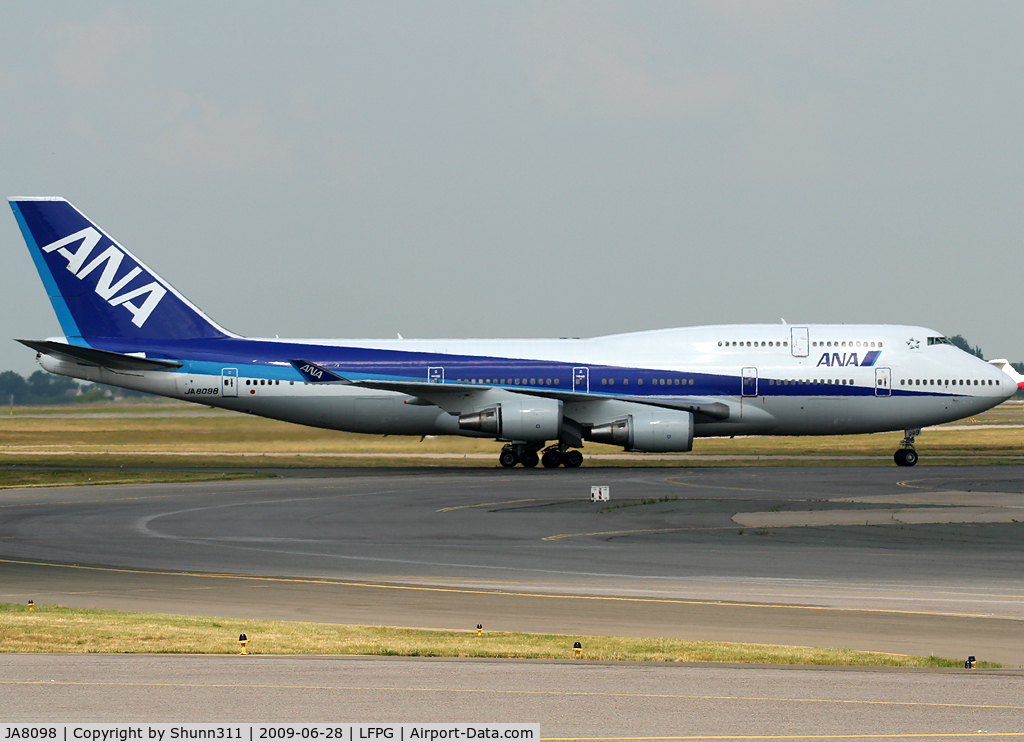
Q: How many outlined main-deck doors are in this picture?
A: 5